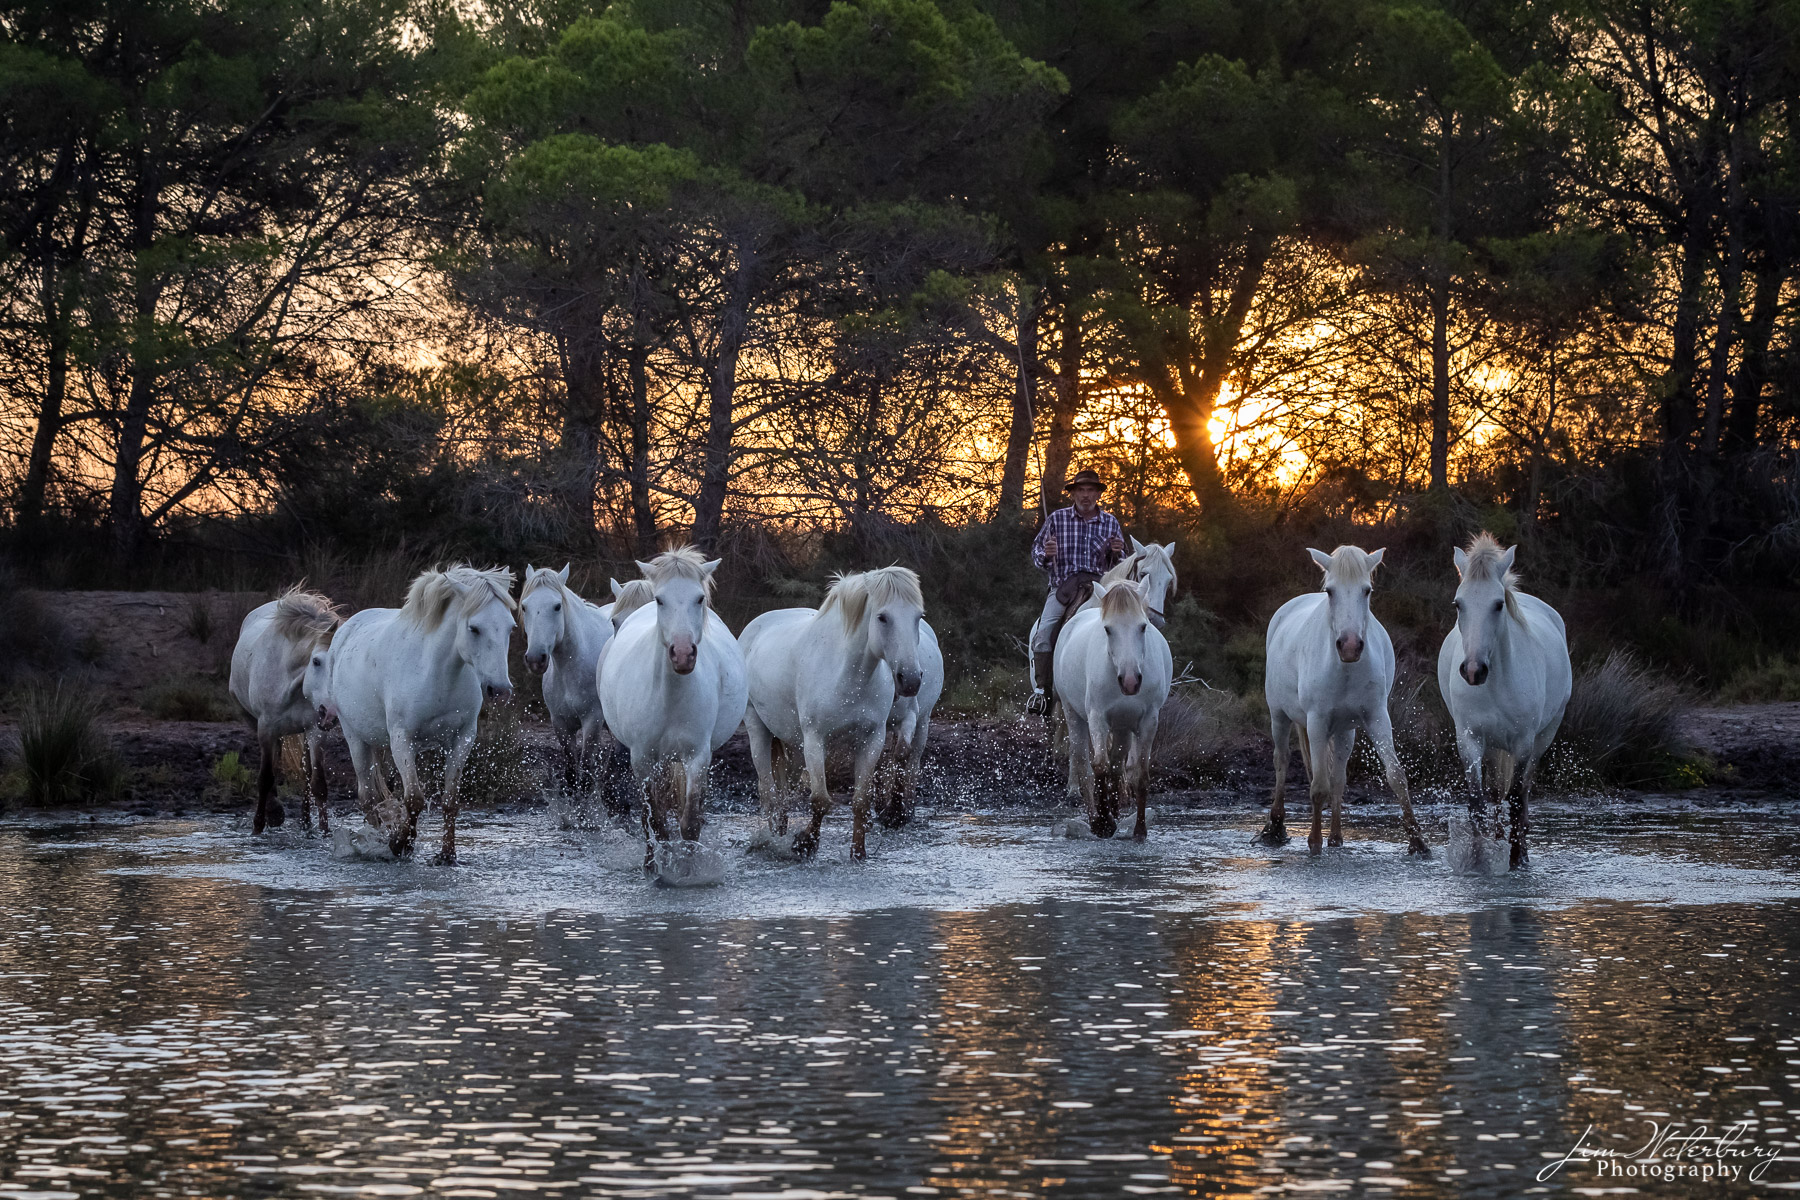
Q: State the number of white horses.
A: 11